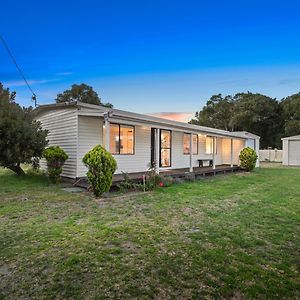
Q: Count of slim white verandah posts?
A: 5